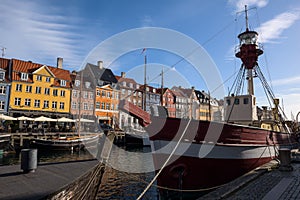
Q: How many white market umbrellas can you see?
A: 5